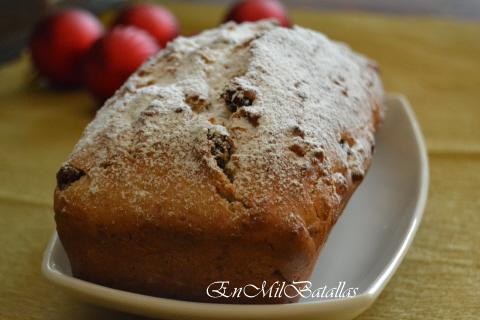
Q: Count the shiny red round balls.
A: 4